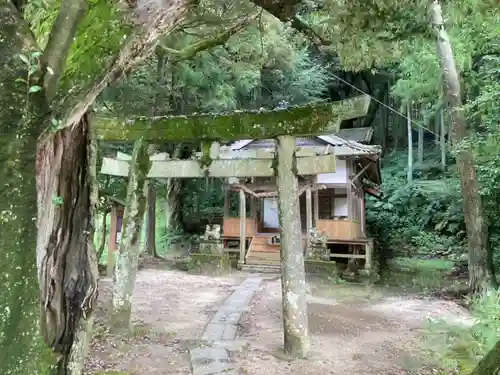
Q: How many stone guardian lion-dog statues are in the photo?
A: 2